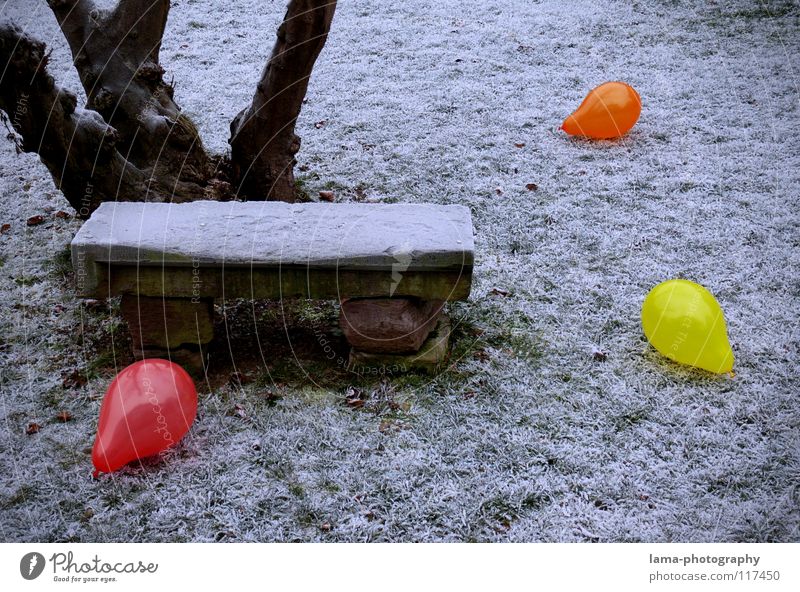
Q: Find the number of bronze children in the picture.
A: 0